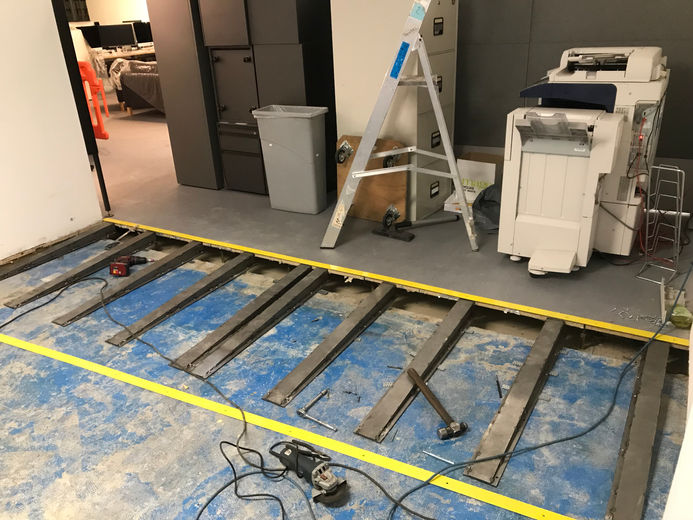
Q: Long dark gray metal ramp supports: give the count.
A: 10